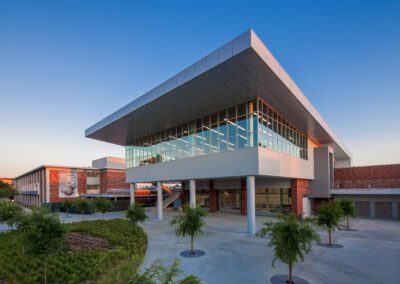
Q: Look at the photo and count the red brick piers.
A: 4